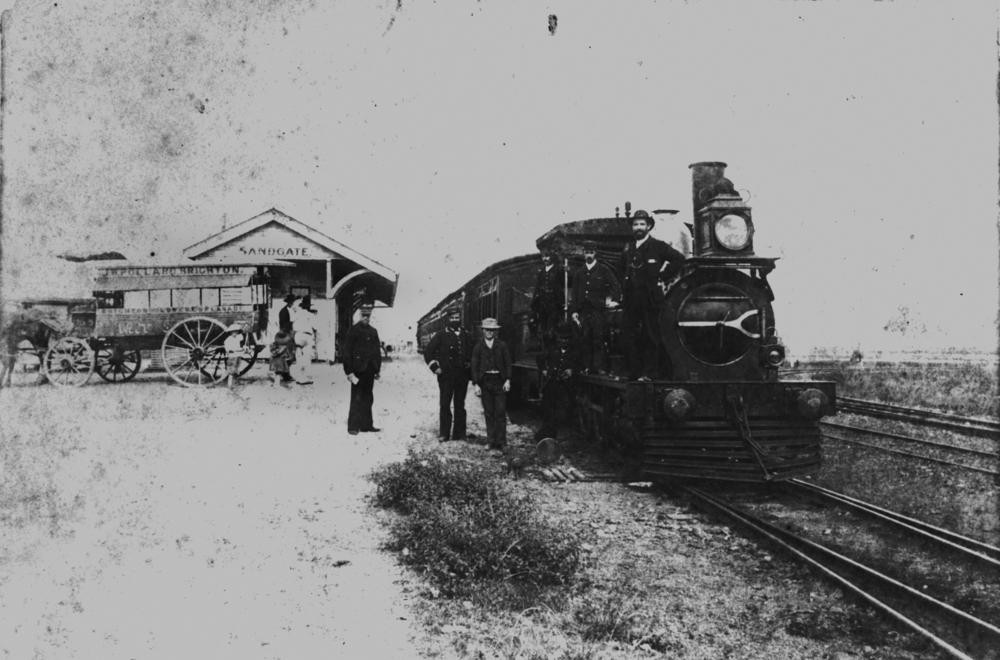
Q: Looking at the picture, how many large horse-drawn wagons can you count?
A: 1